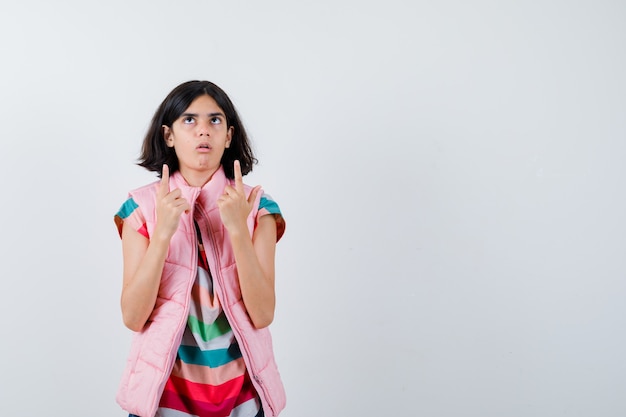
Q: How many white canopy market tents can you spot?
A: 0